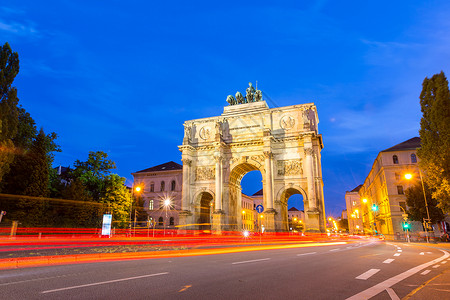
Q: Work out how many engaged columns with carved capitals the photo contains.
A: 4